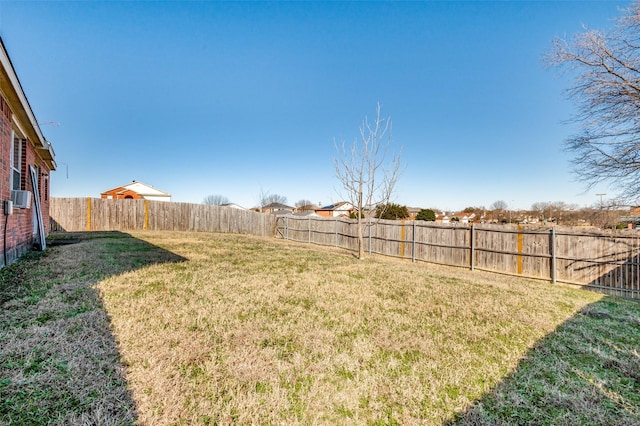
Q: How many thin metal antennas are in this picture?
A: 2